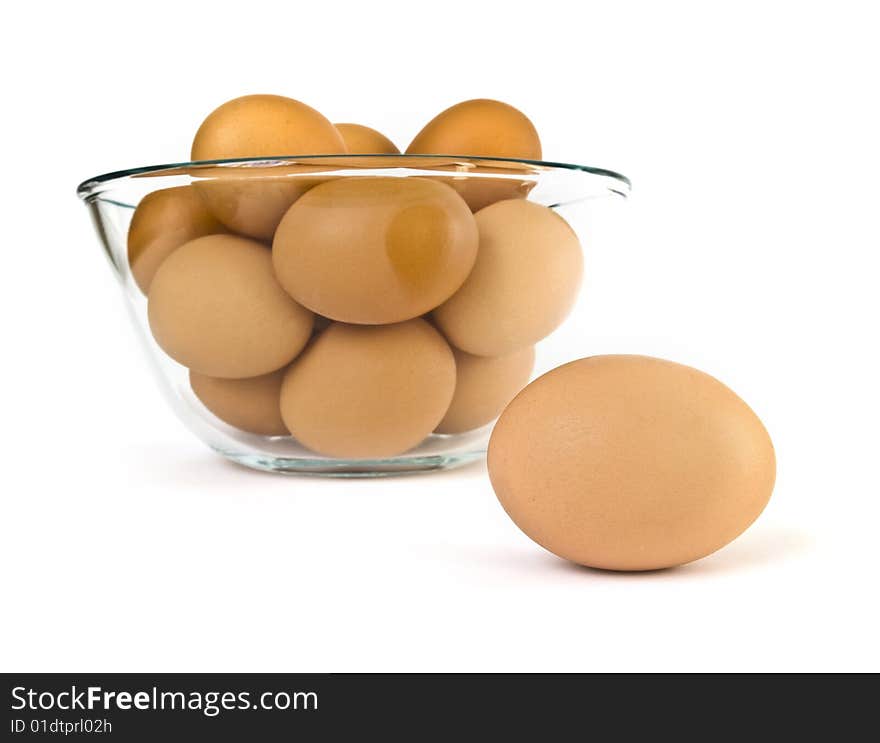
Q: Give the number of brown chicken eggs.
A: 11